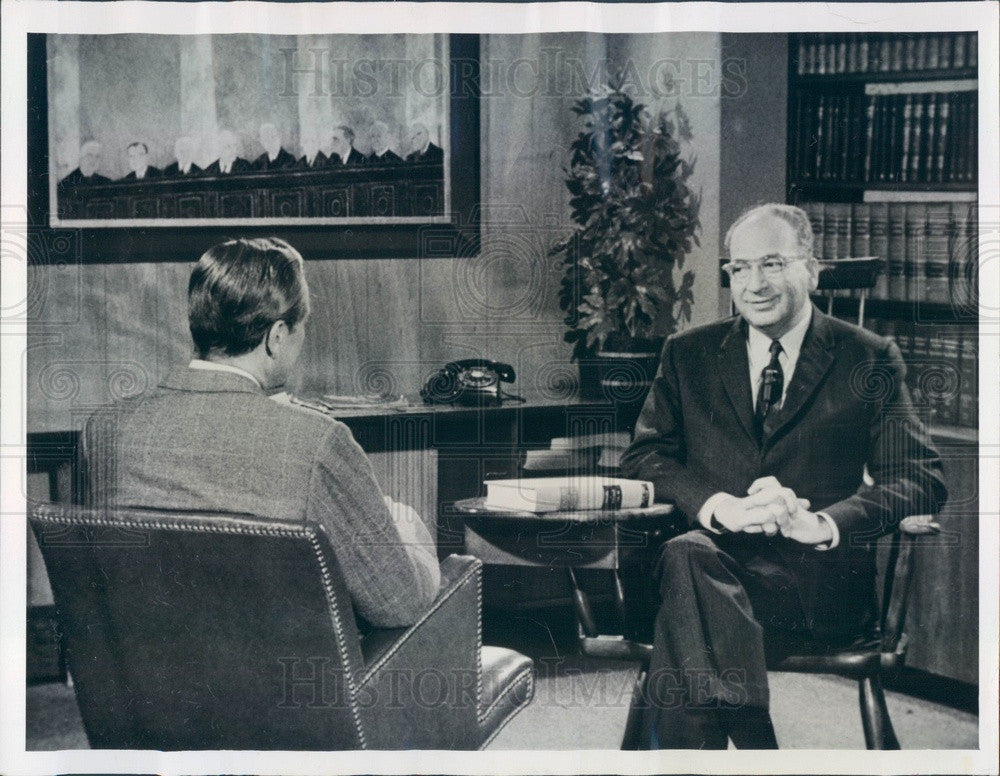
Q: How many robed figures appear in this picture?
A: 9